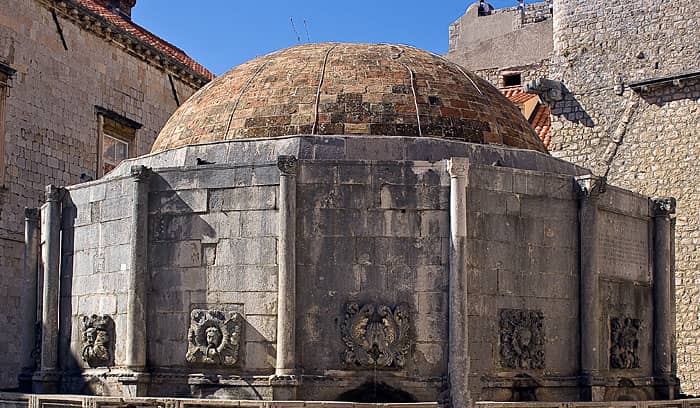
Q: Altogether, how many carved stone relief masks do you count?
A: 5